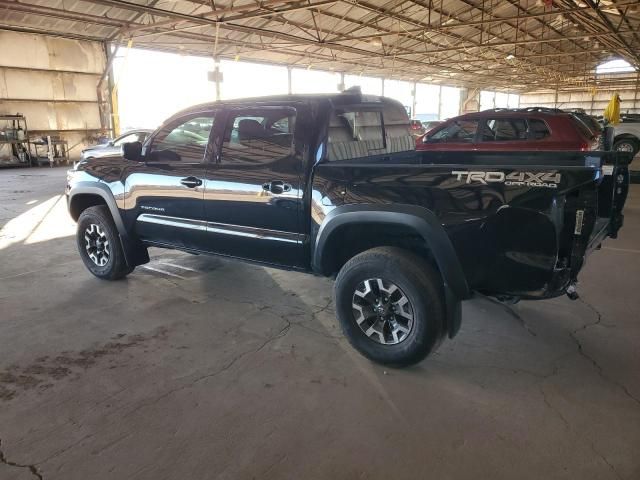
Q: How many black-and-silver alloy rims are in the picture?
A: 2